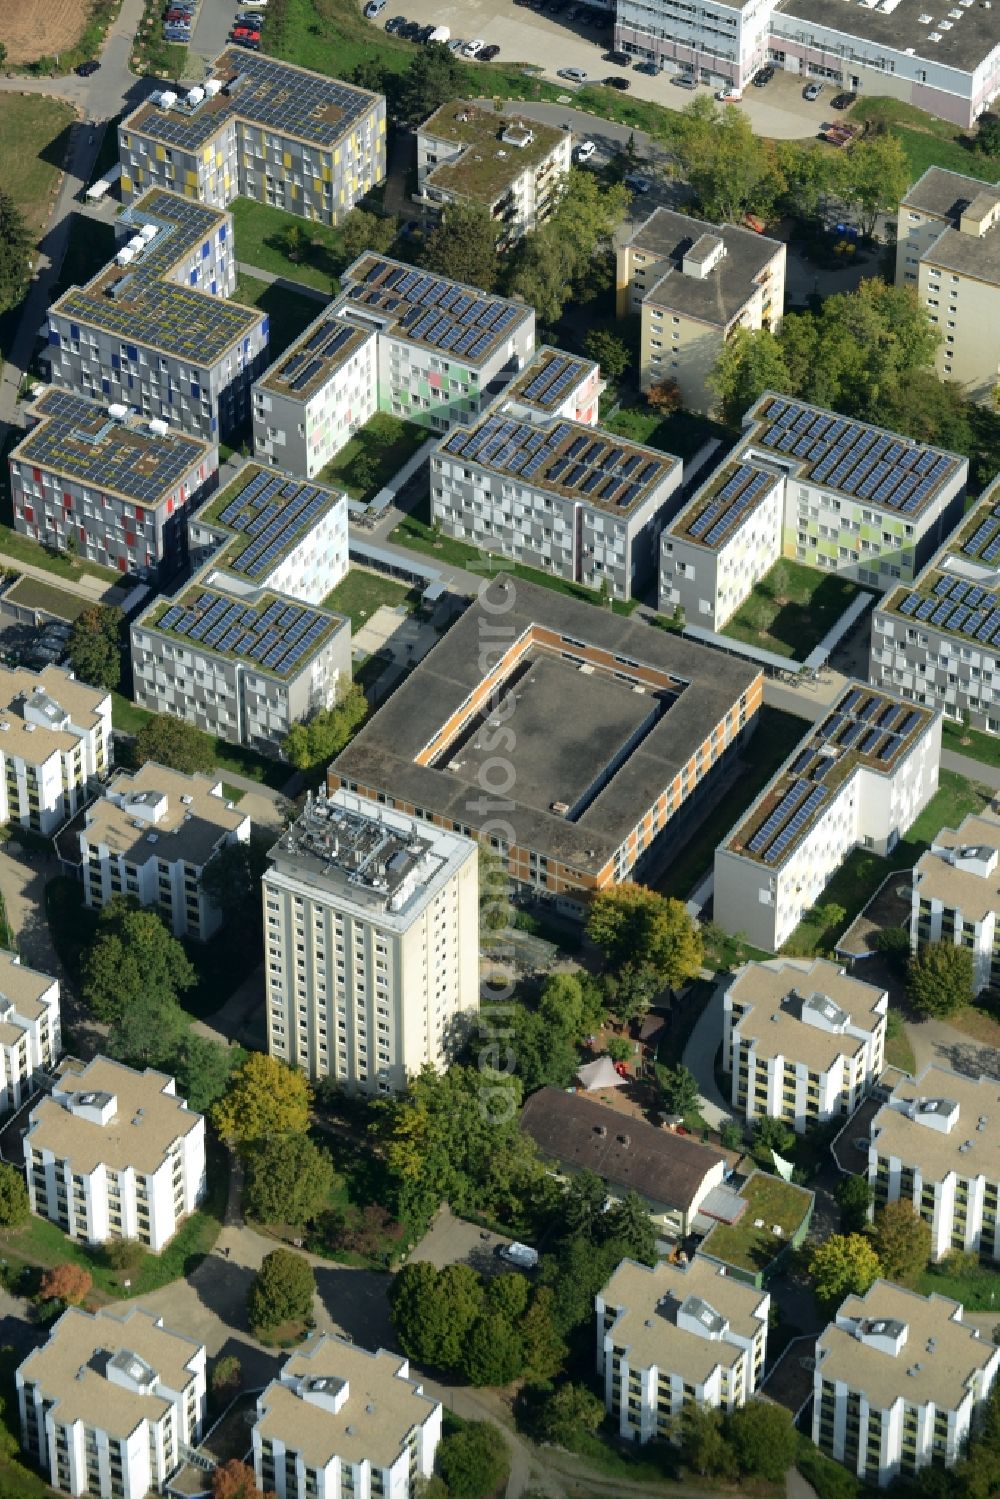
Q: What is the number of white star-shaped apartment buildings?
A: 11